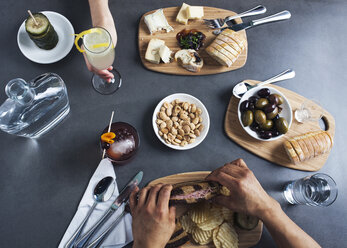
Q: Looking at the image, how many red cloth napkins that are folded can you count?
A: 0